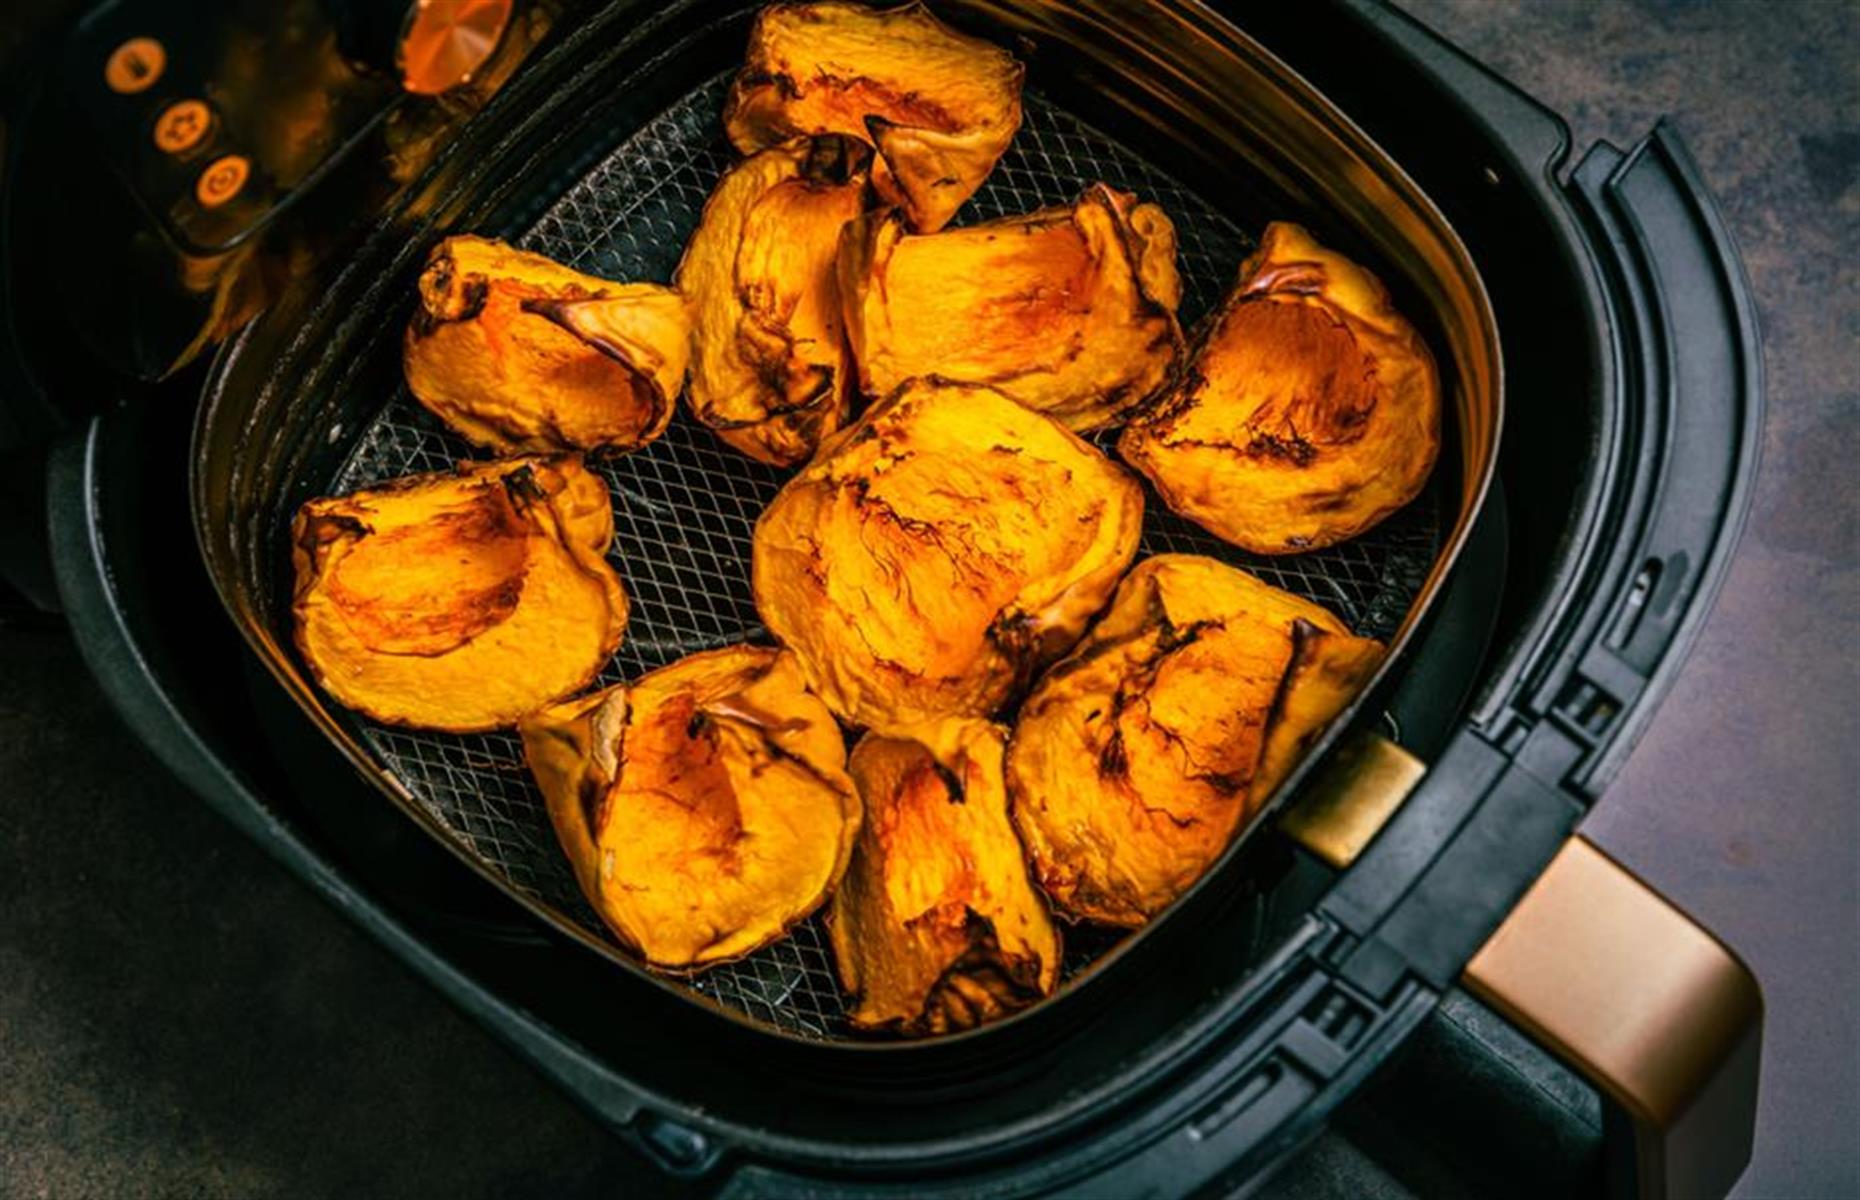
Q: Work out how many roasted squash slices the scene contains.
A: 10